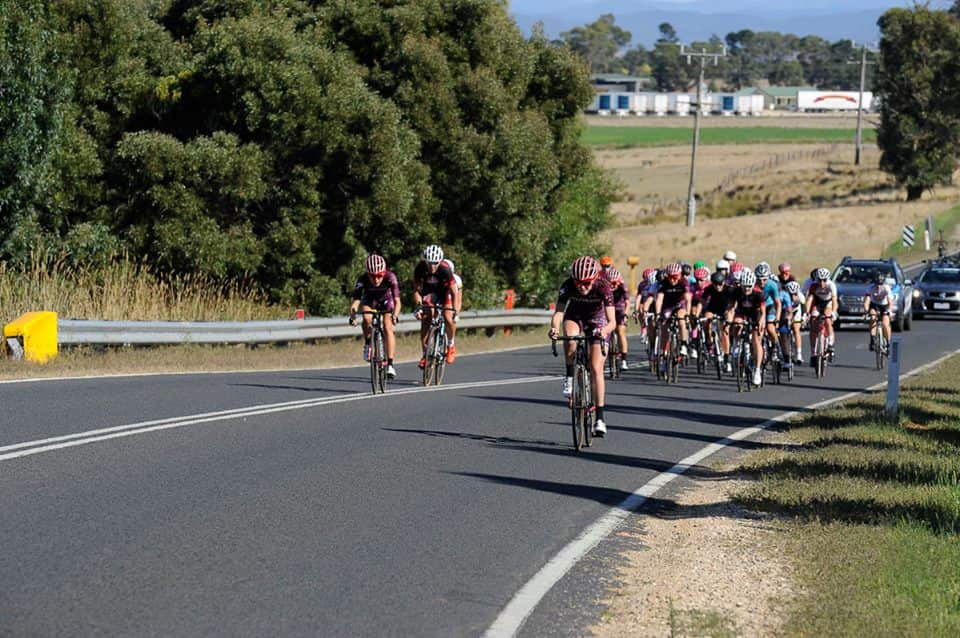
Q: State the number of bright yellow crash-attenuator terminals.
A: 1